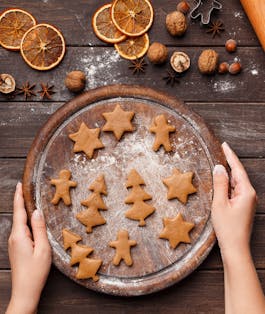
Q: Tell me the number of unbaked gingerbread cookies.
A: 10